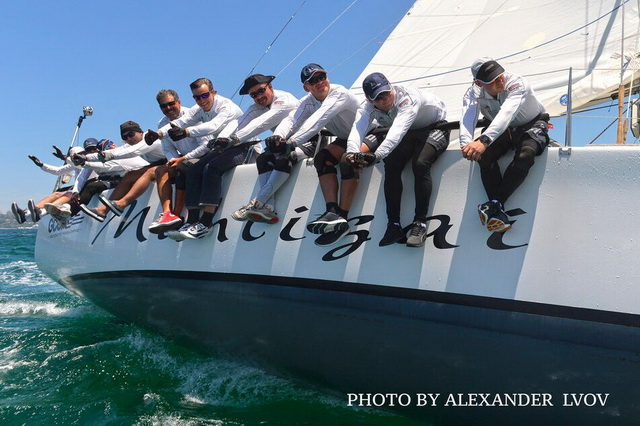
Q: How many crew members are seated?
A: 10